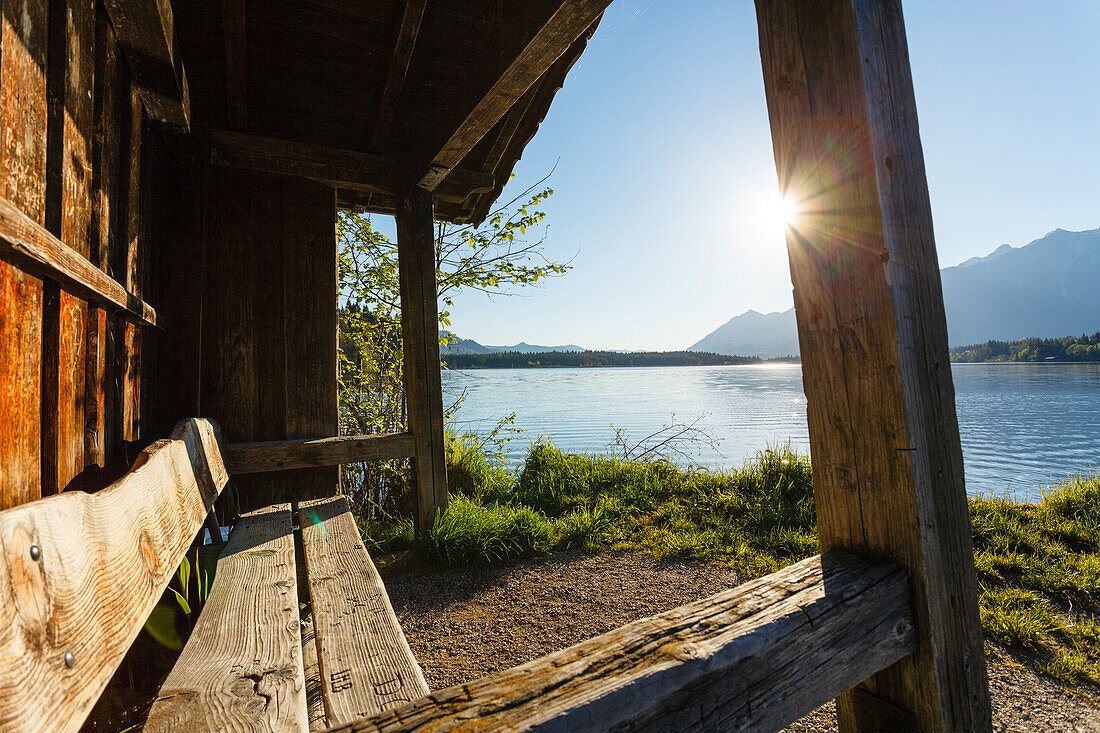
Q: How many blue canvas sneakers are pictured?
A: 0